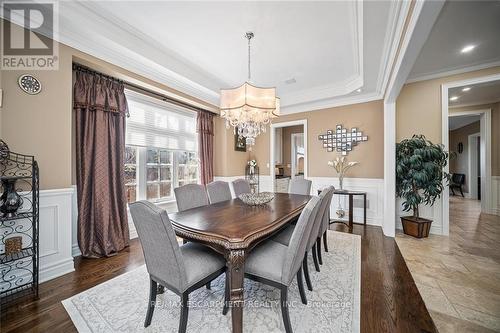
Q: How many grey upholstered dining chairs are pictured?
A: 8